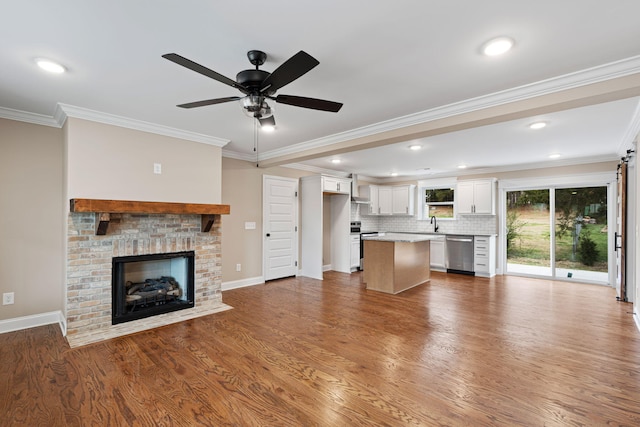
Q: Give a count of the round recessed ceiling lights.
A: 9